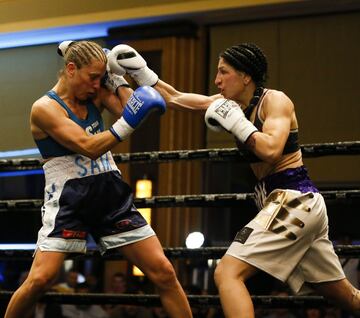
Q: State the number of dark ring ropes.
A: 4